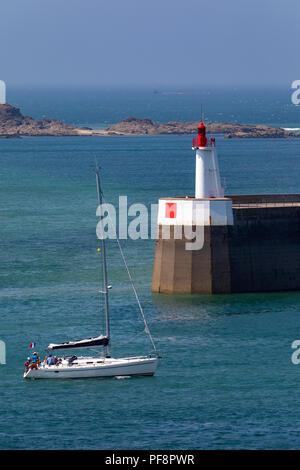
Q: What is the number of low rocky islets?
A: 2